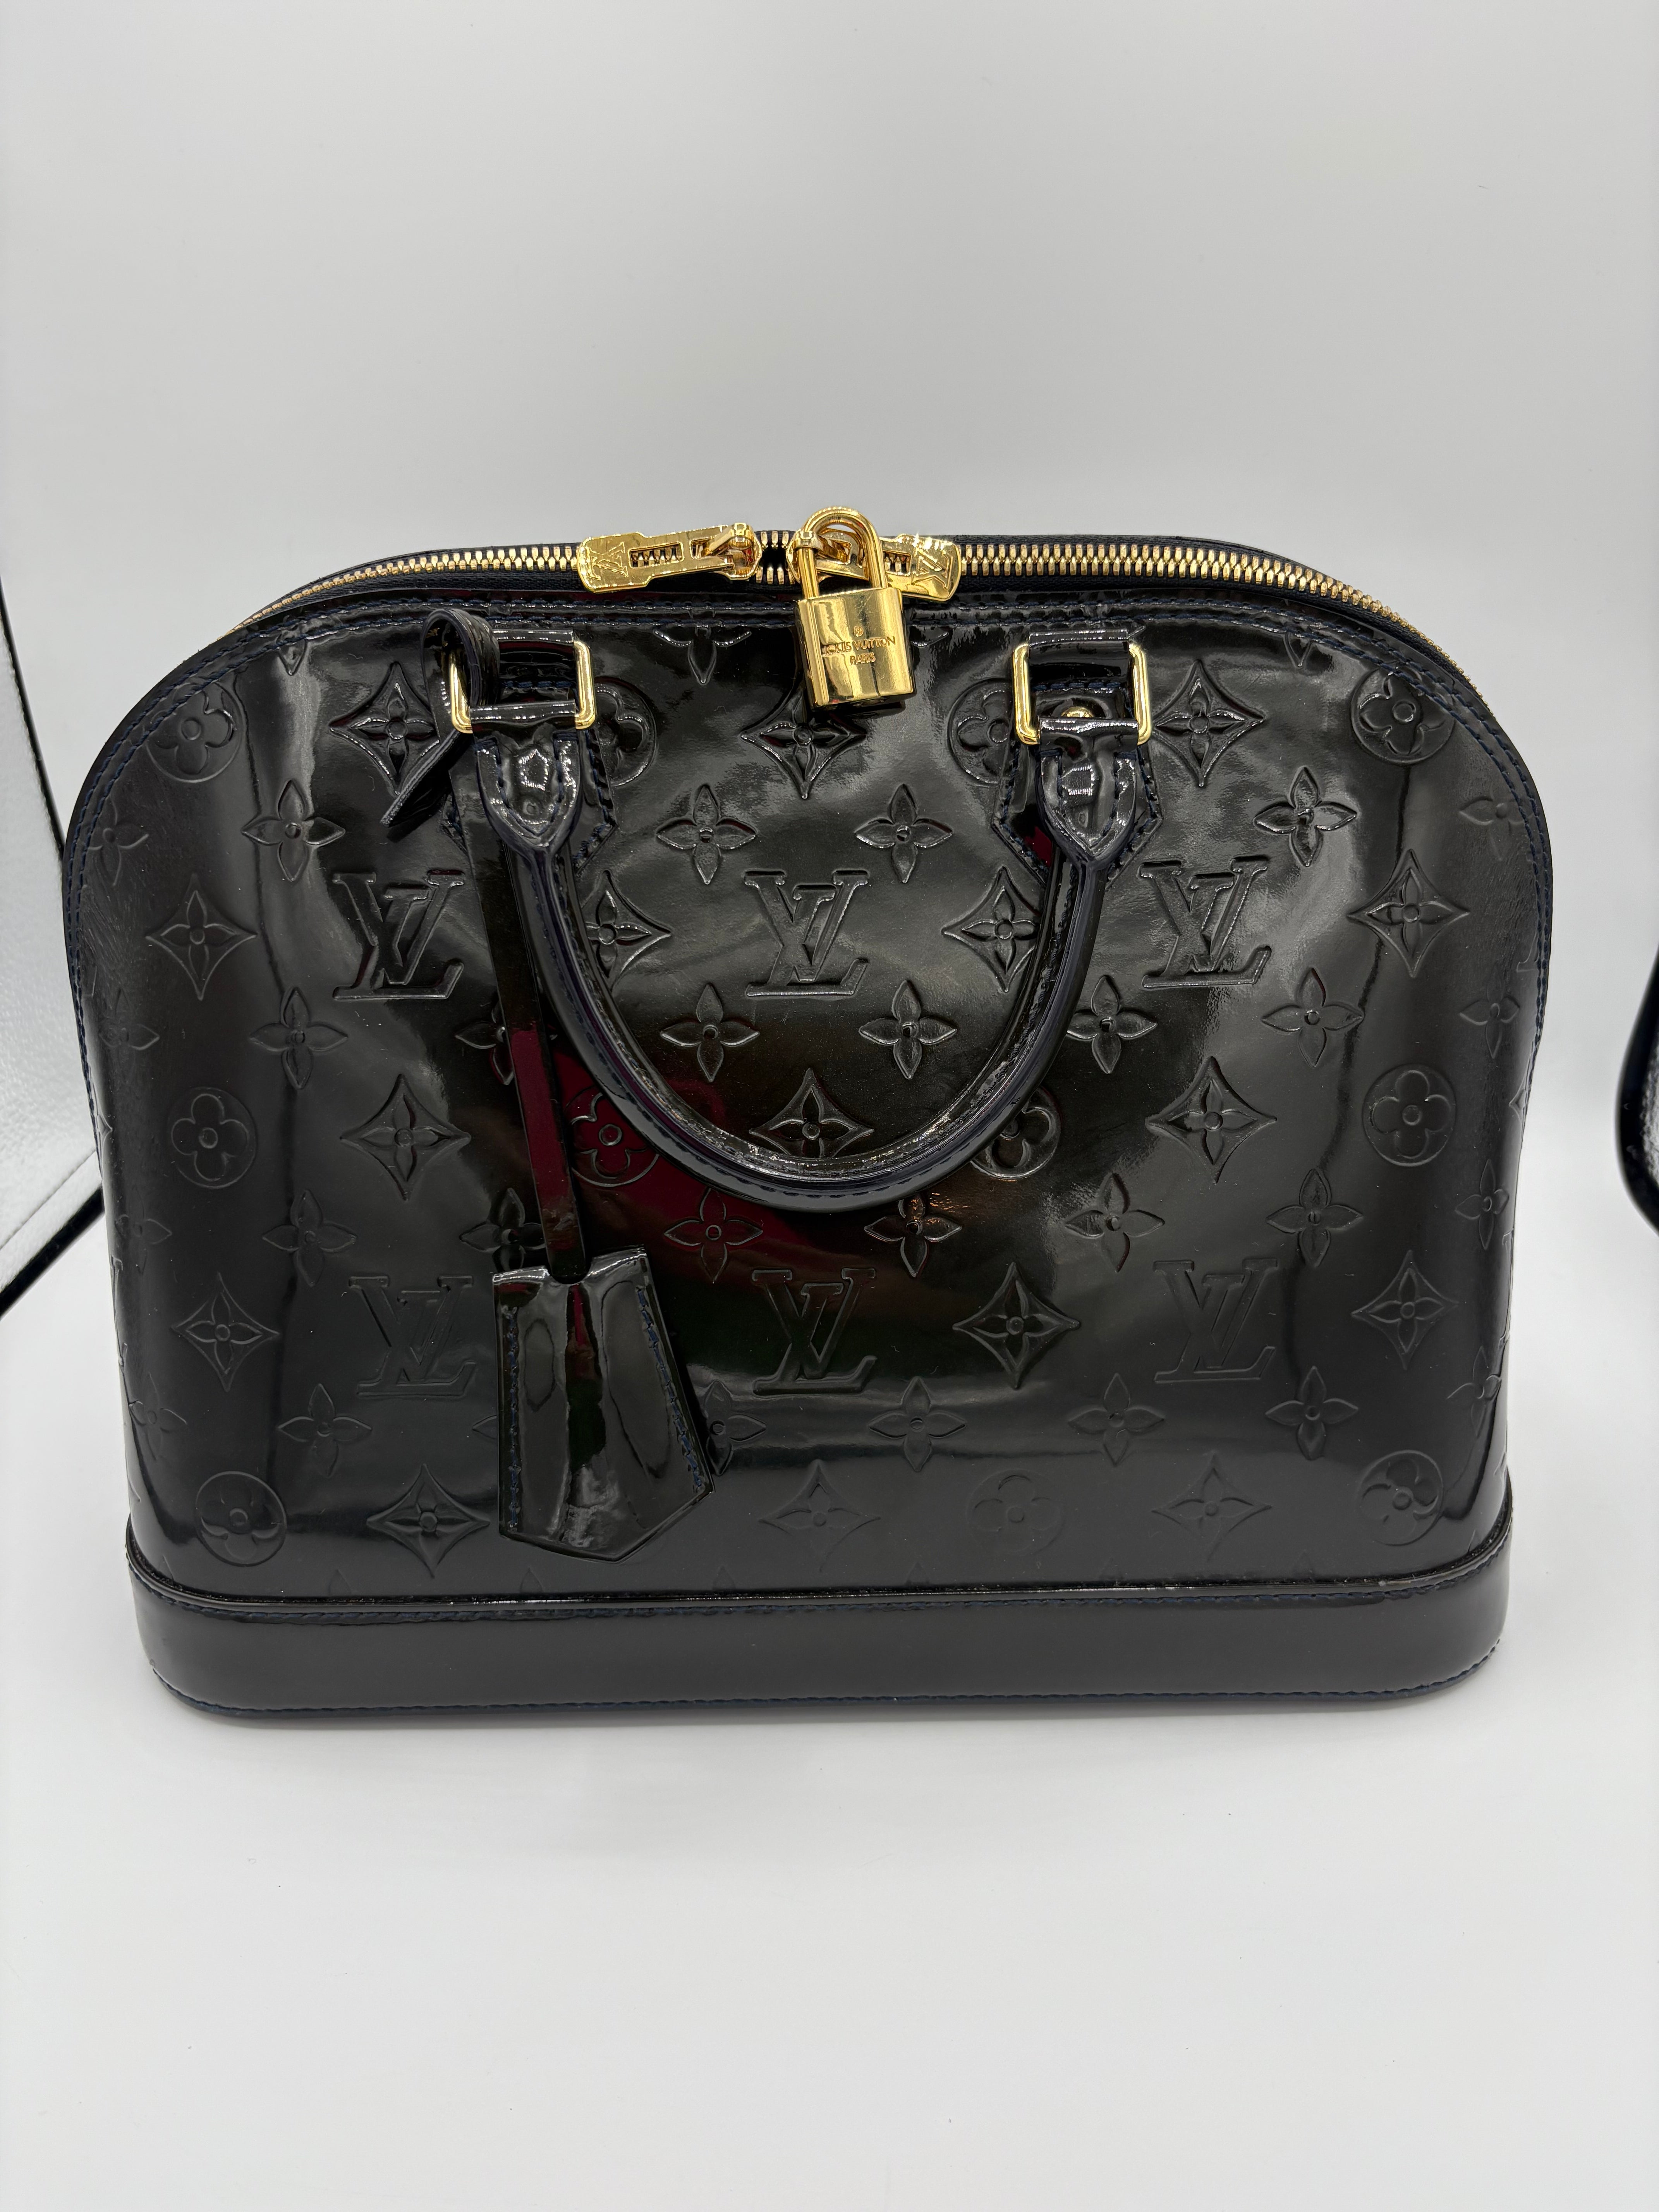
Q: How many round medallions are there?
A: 11